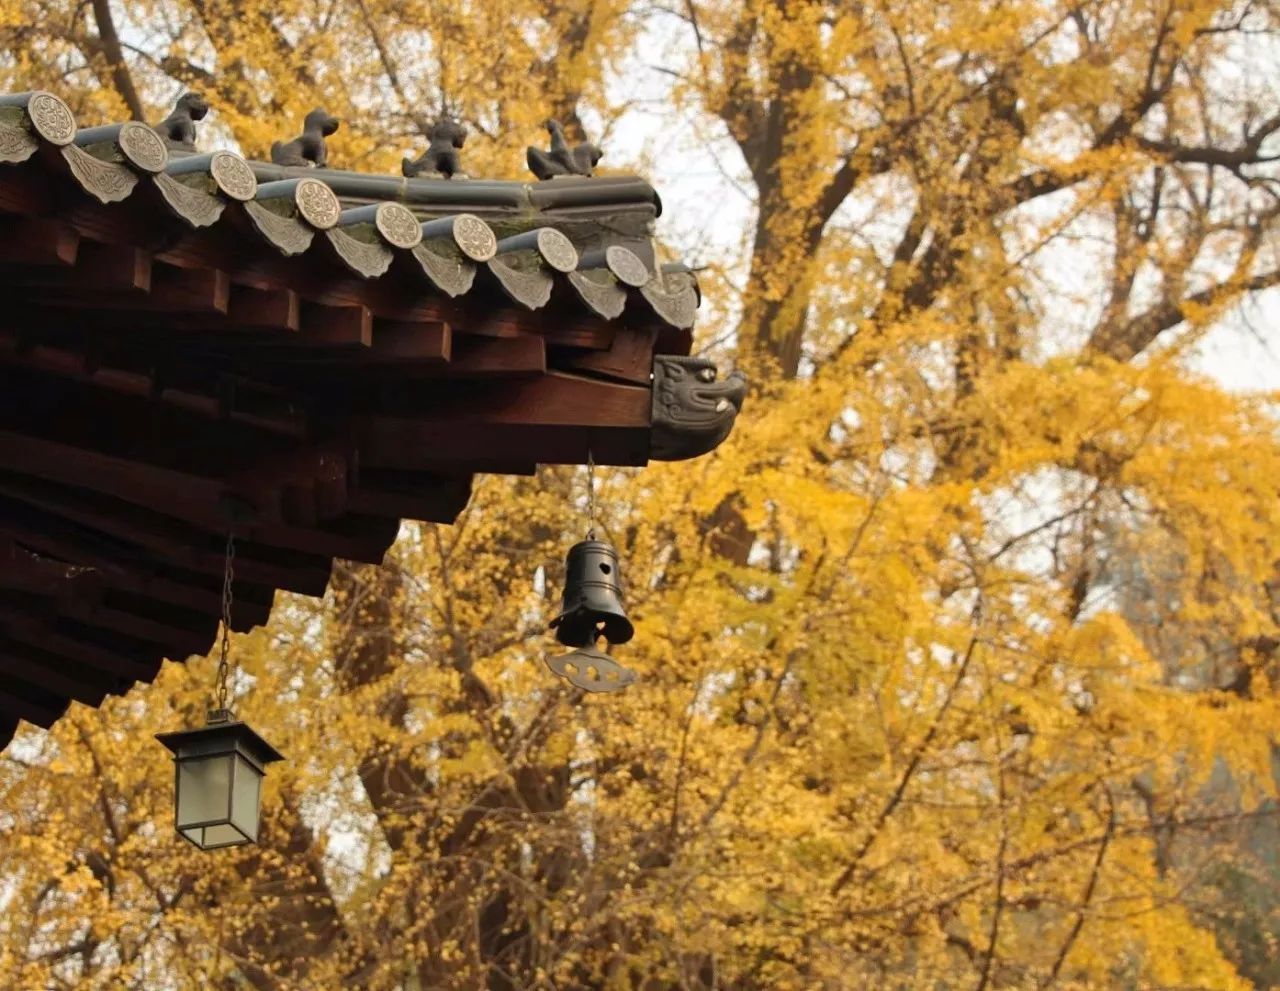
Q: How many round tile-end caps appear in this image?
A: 8